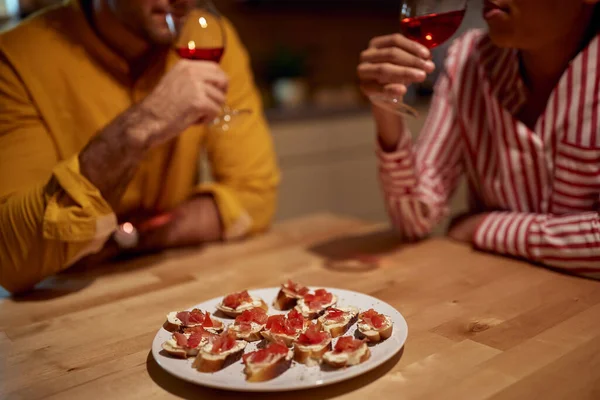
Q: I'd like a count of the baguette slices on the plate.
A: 13